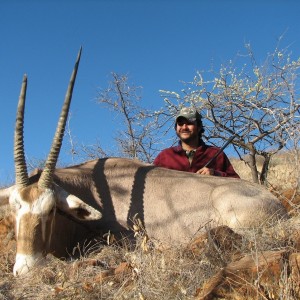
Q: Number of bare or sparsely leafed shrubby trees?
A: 2